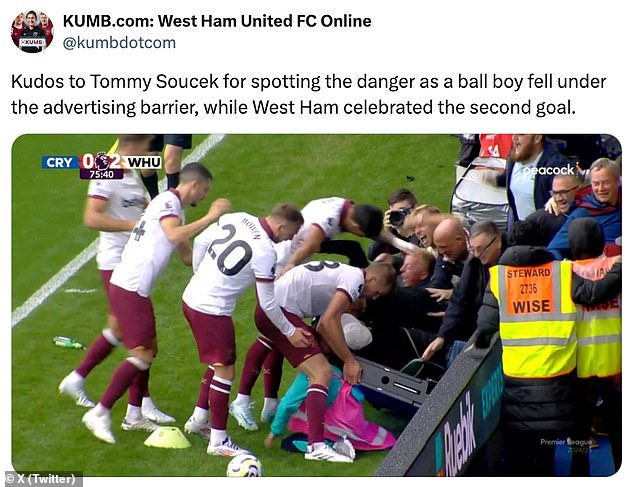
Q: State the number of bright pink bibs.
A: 1